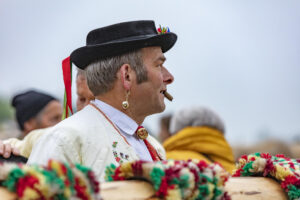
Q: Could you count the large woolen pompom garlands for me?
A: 3